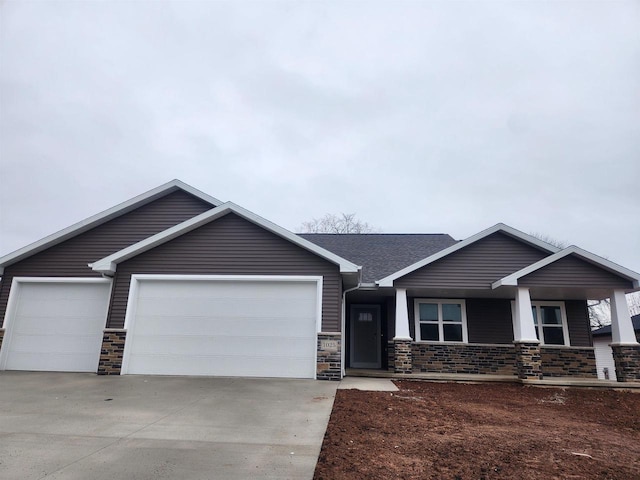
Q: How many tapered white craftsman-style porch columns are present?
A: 3